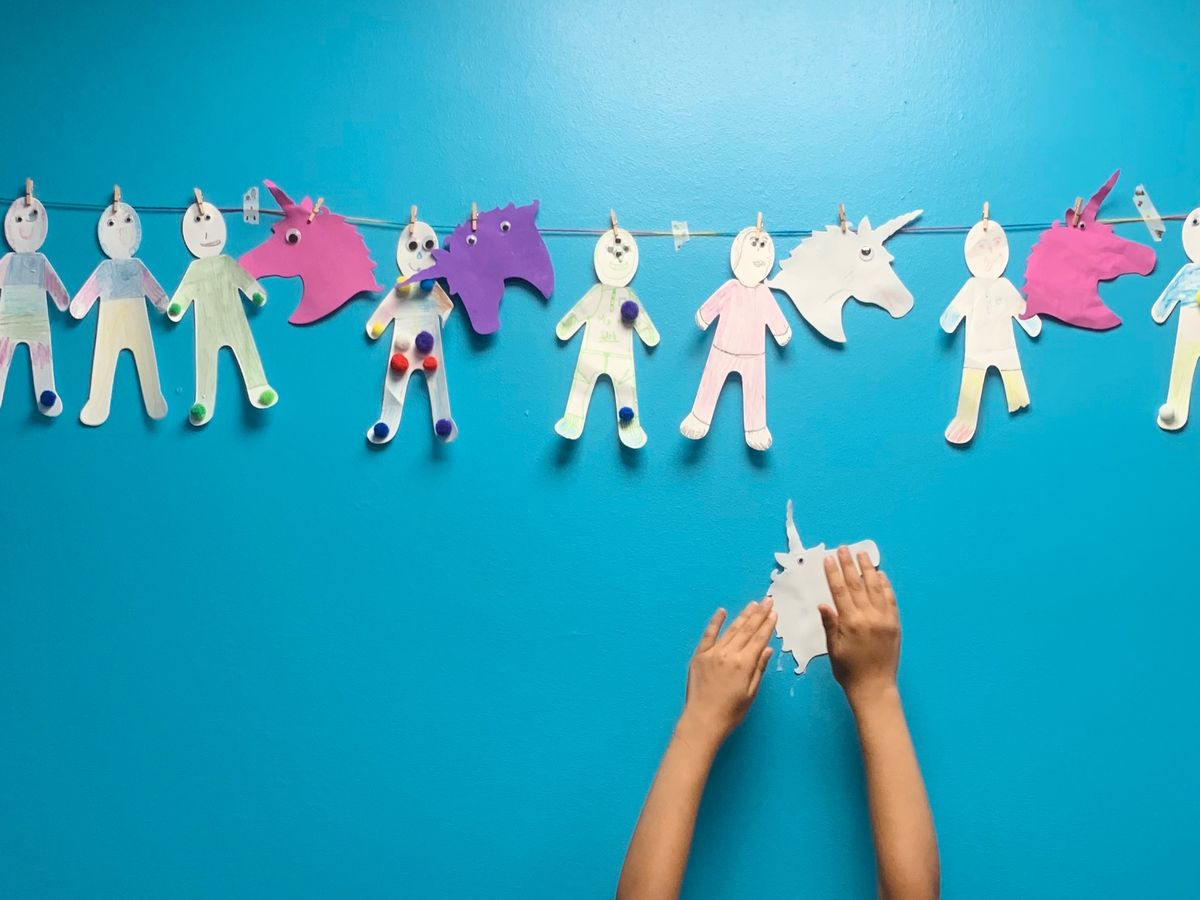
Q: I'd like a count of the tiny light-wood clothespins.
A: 11